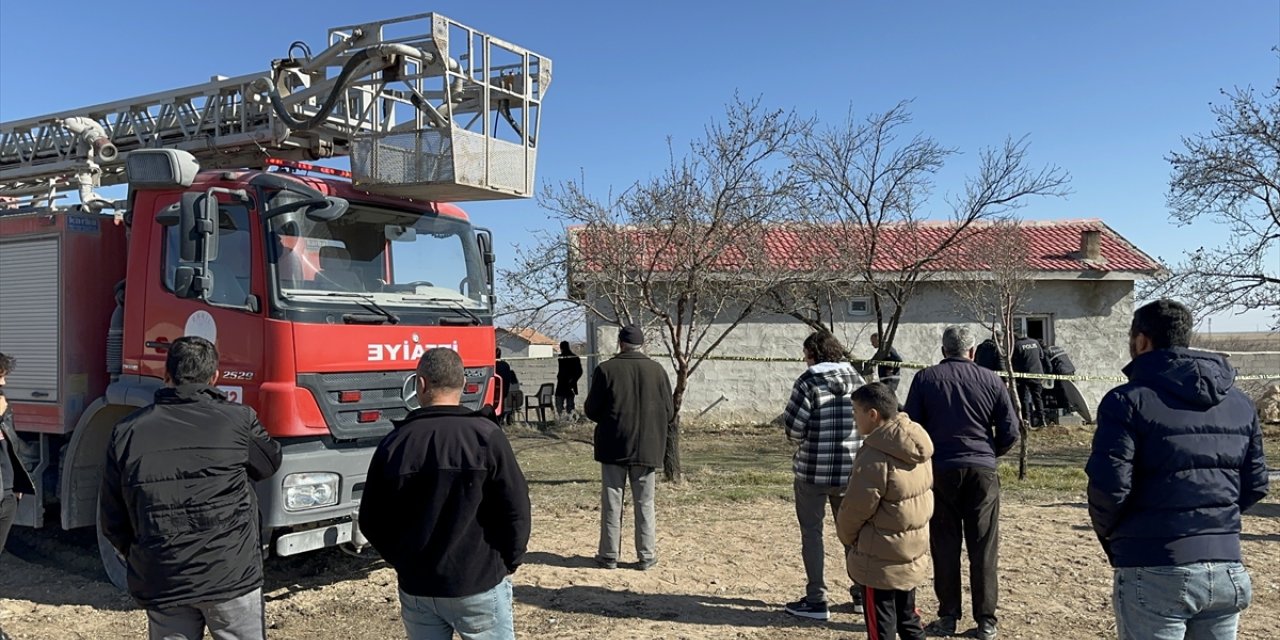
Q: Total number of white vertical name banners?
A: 0